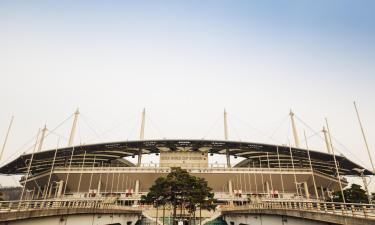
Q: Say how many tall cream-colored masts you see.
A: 6